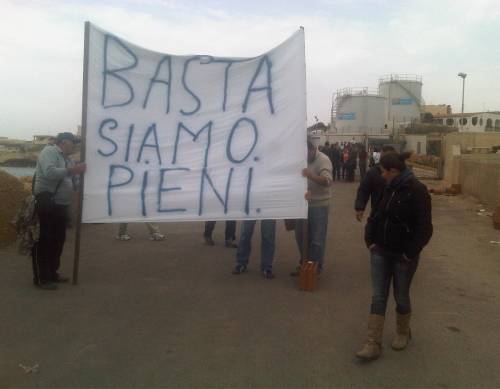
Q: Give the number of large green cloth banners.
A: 0